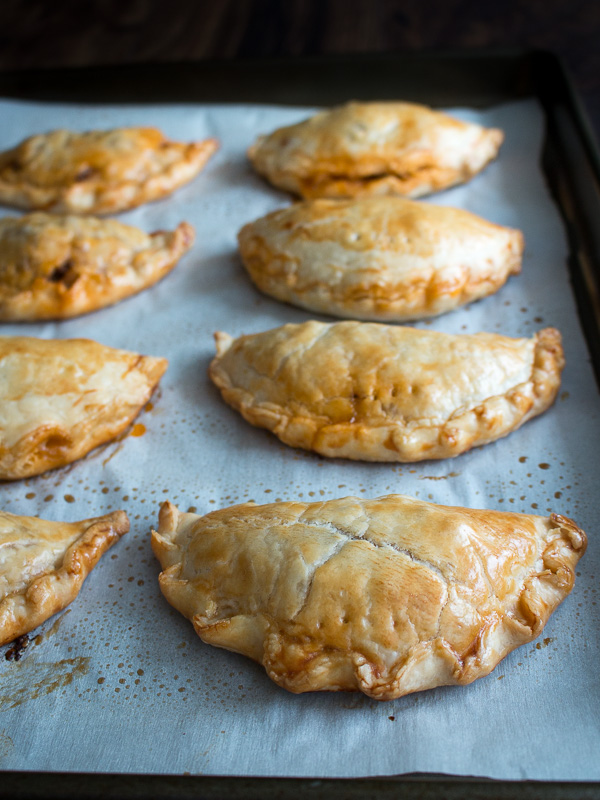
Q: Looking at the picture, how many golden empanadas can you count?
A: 8